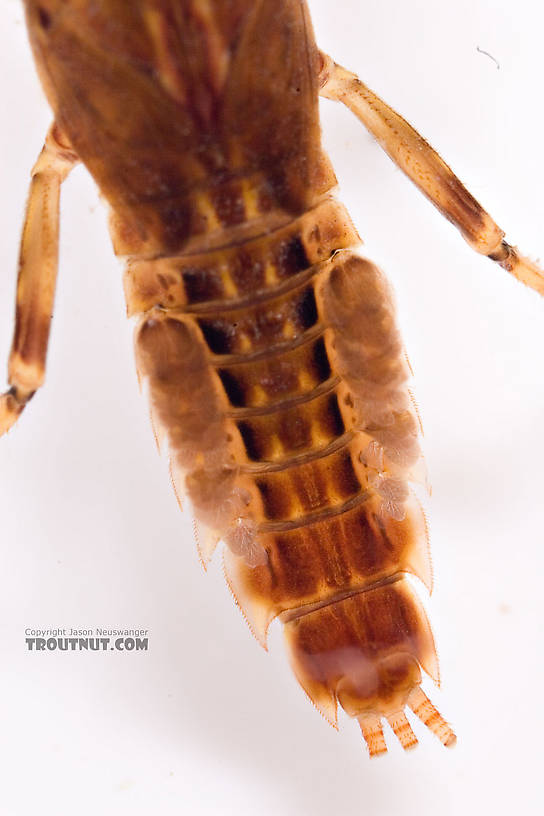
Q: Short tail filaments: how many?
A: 3